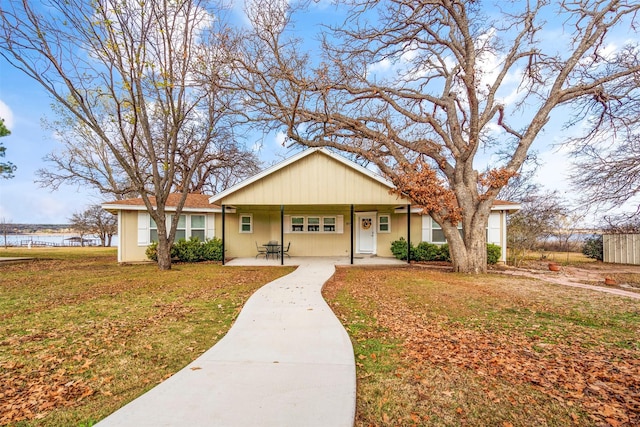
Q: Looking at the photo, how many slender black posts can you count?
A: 4